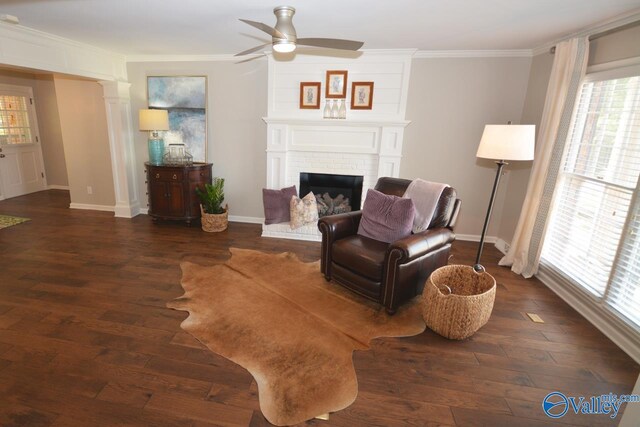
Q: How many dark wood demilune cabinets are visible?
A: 1